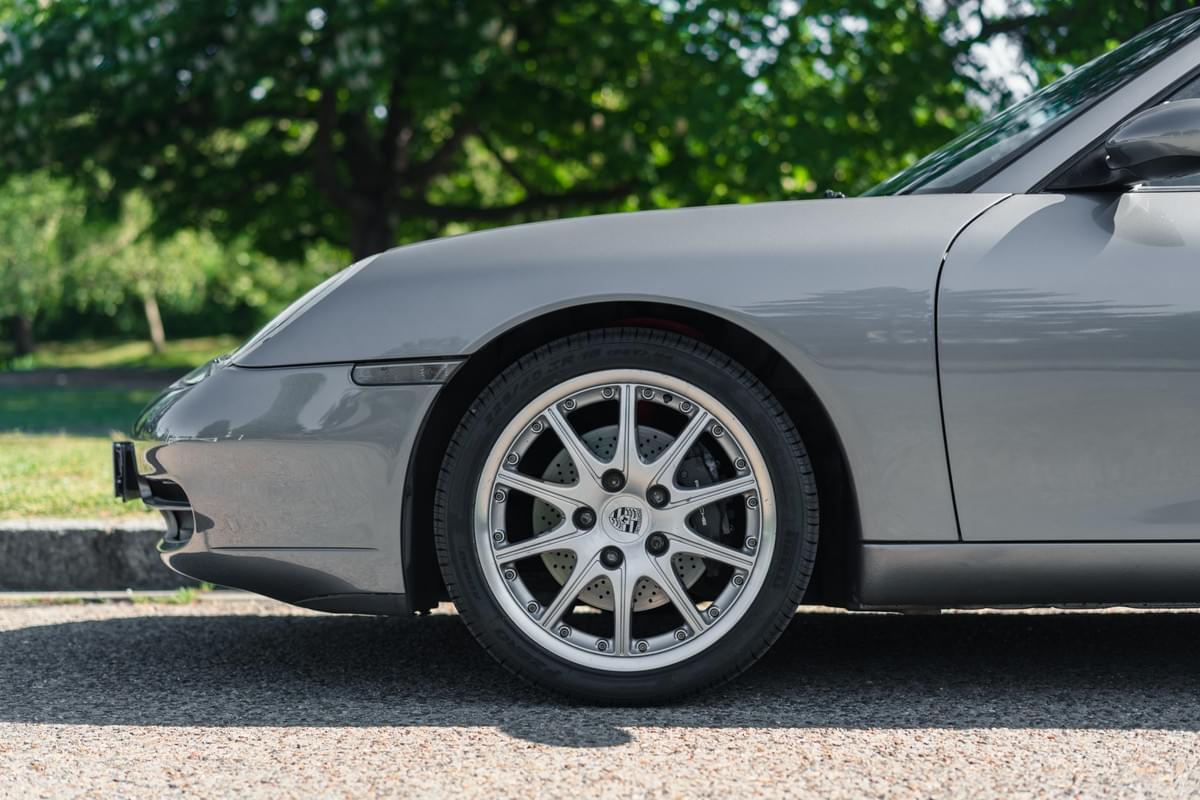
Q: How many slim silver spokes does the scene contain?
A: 10